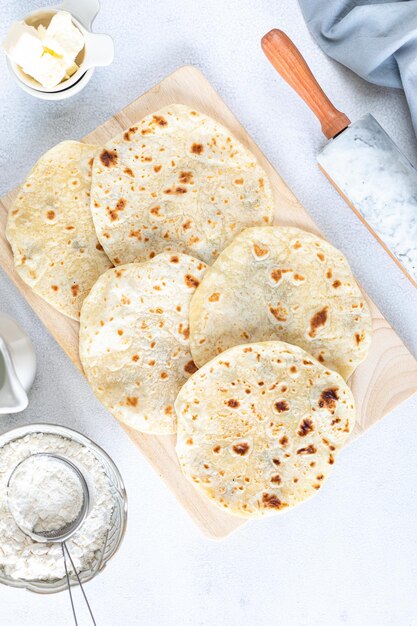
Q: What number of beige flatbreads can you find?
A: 5